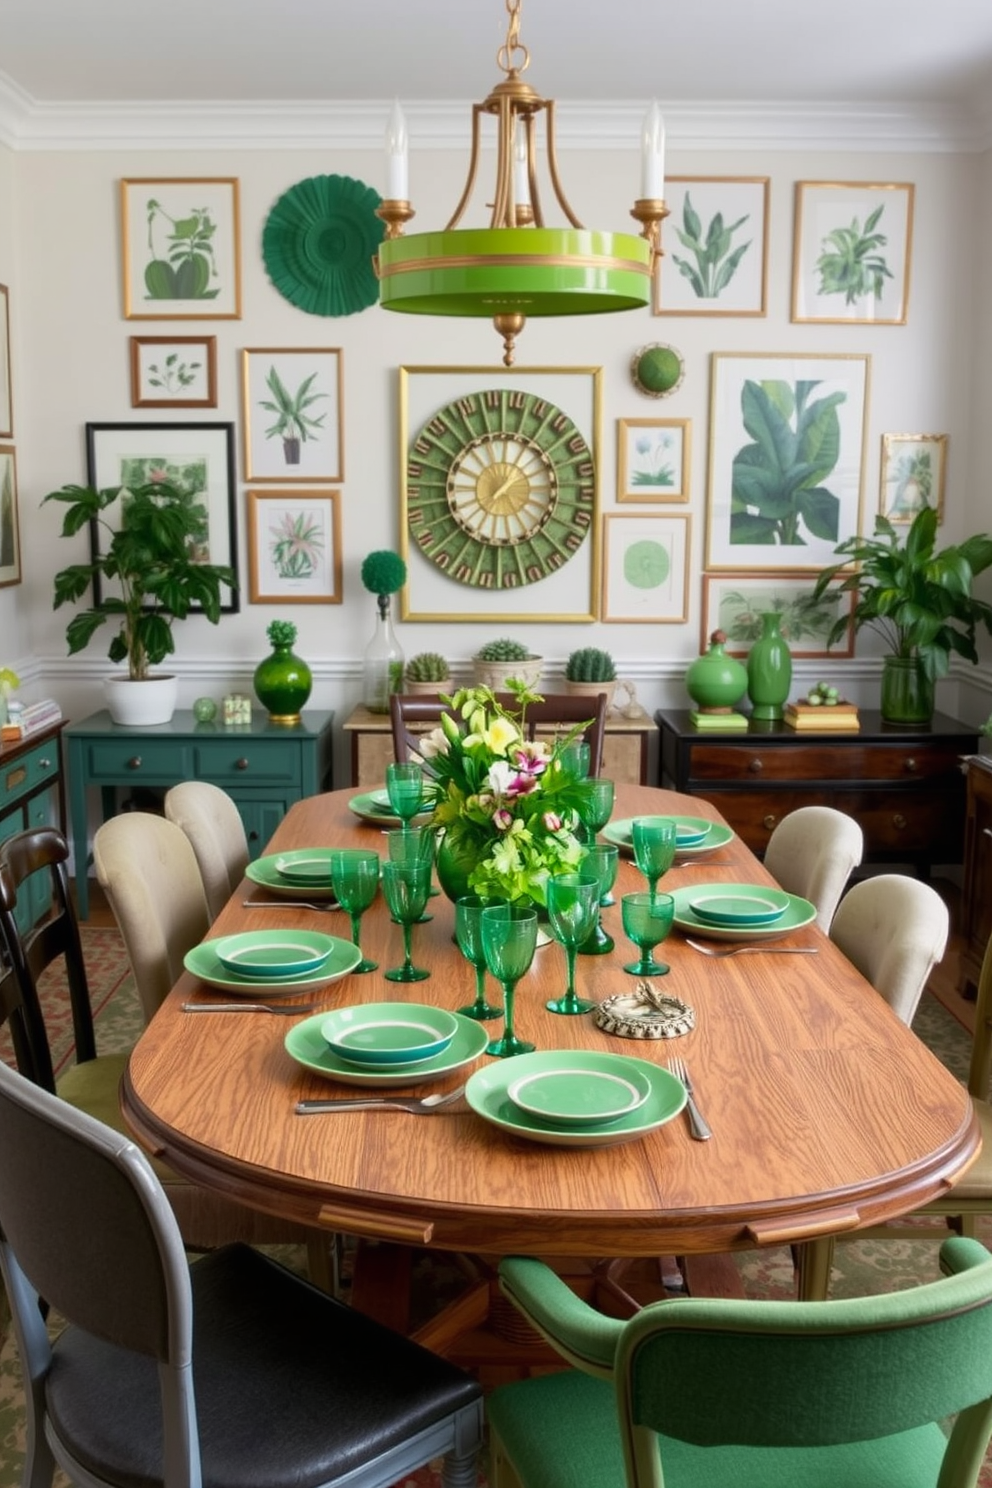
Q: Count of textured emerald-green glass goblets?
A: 12